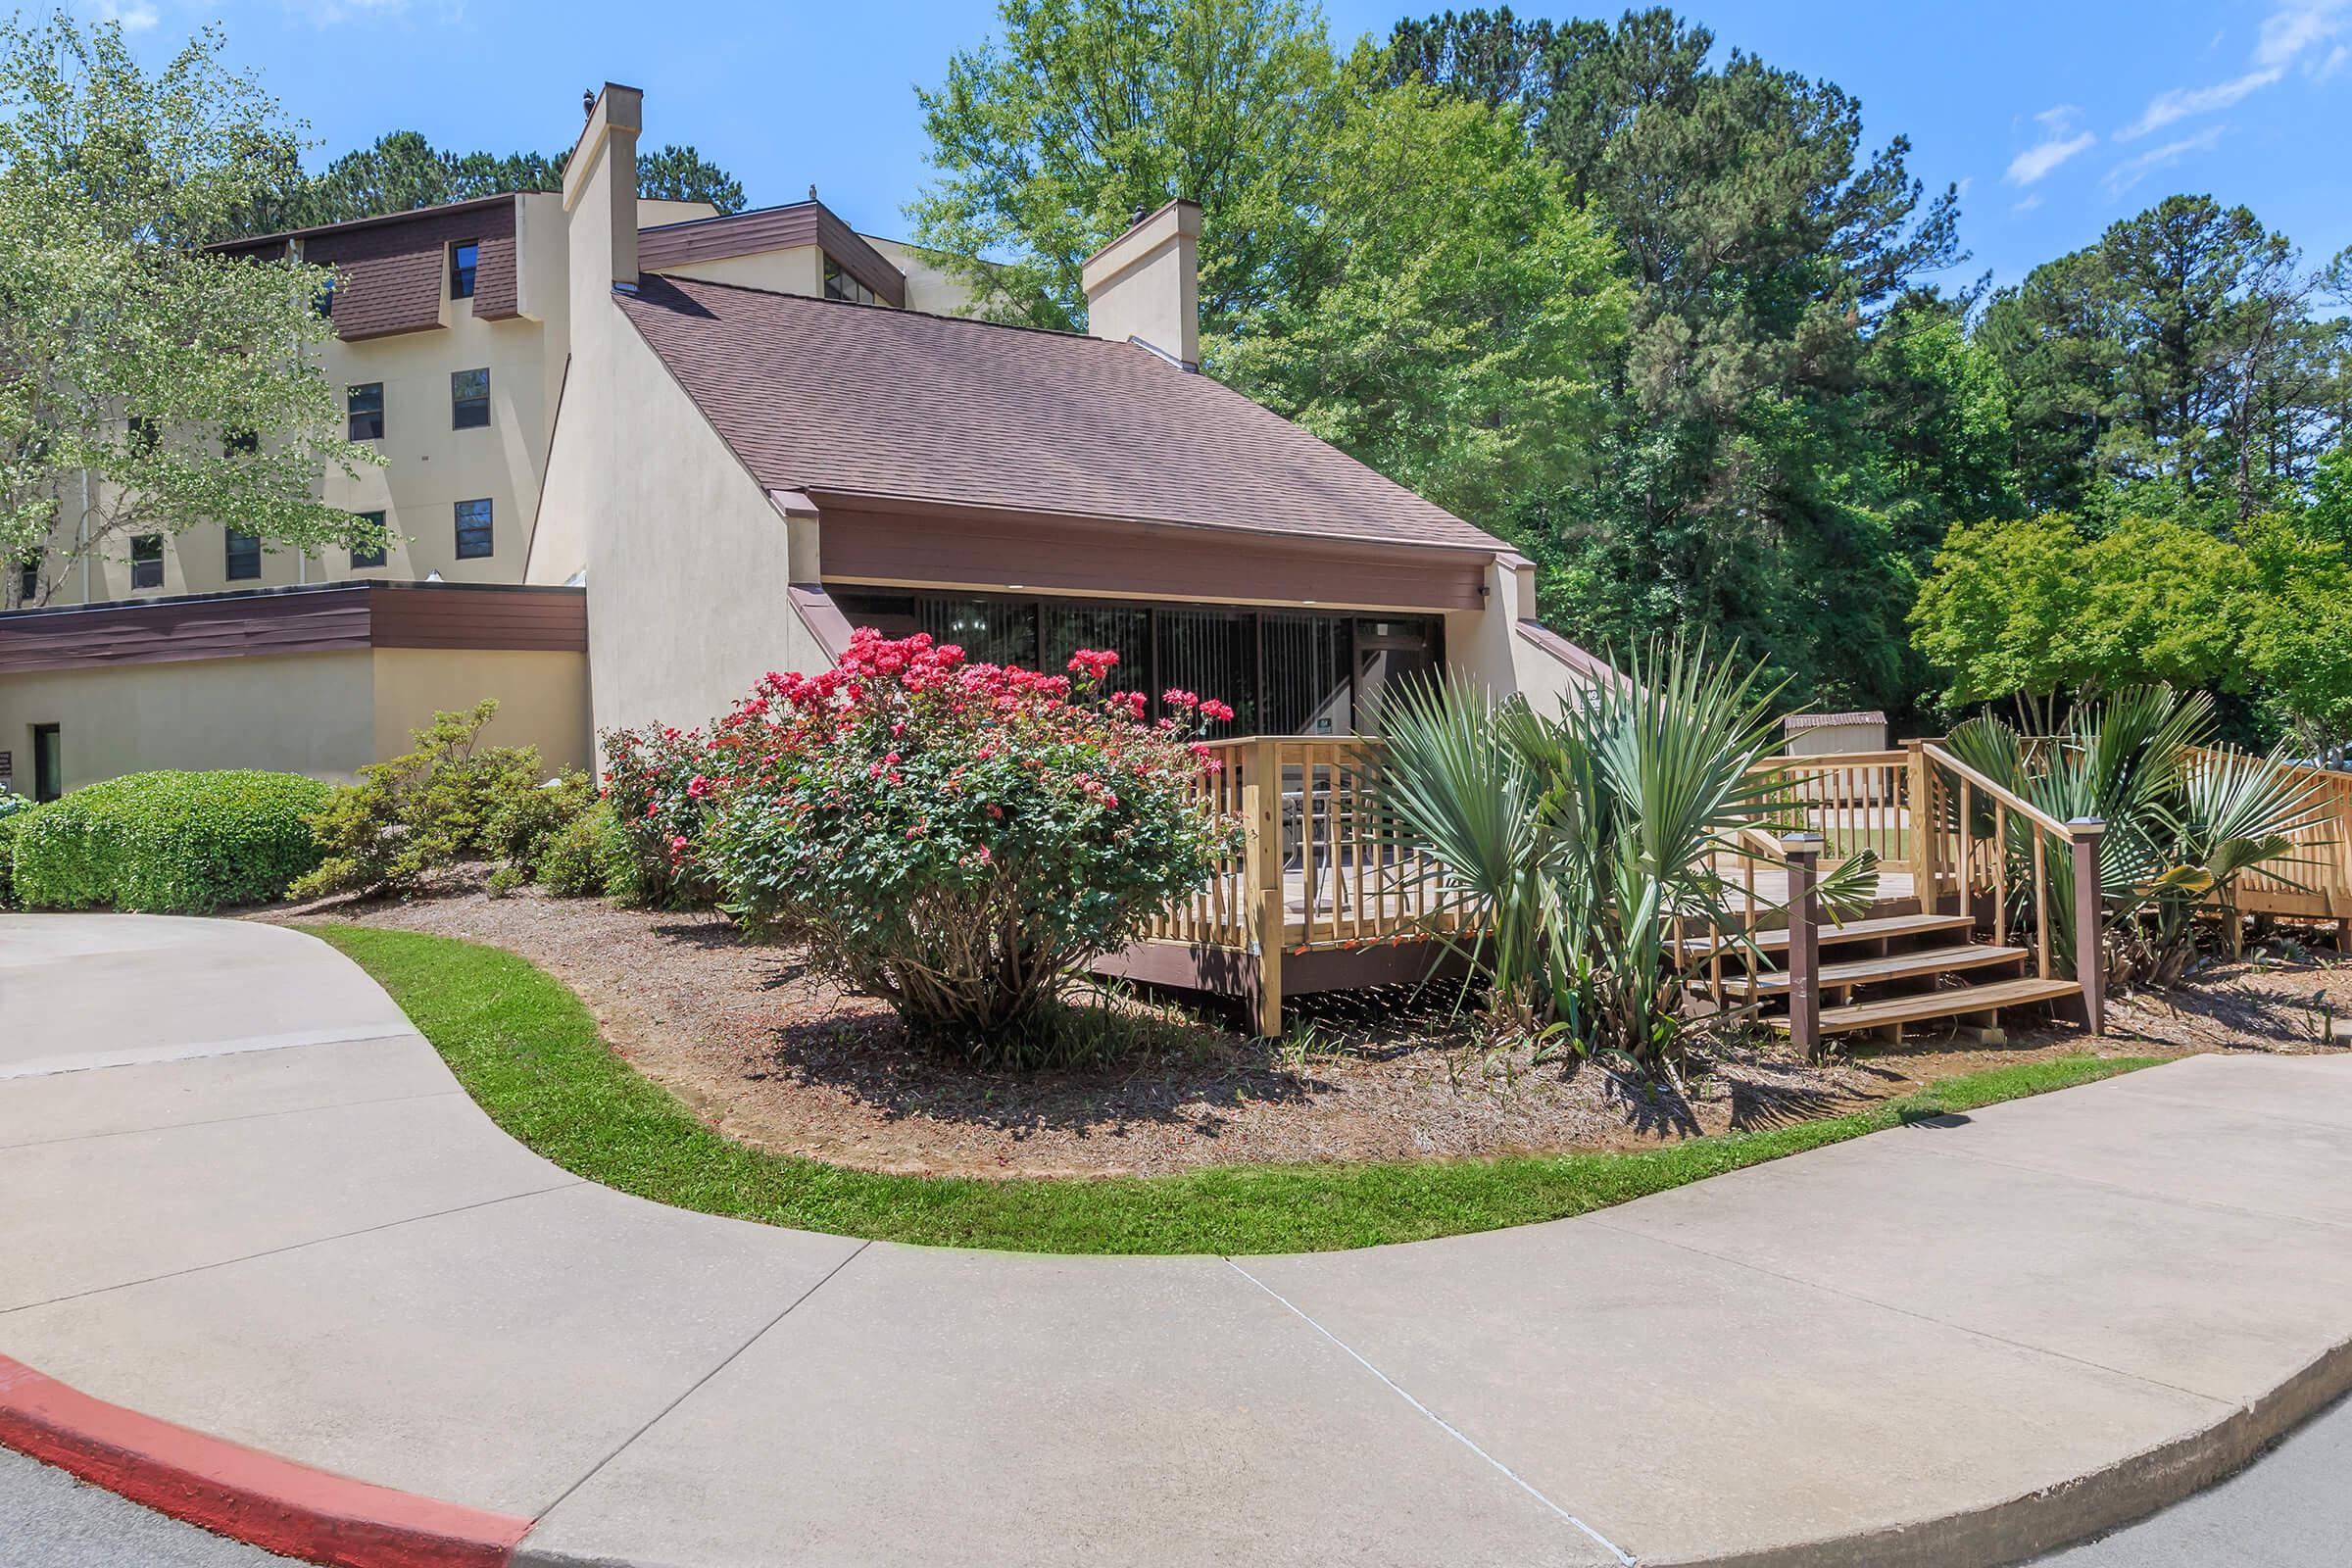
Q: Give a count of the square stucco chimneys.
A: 2